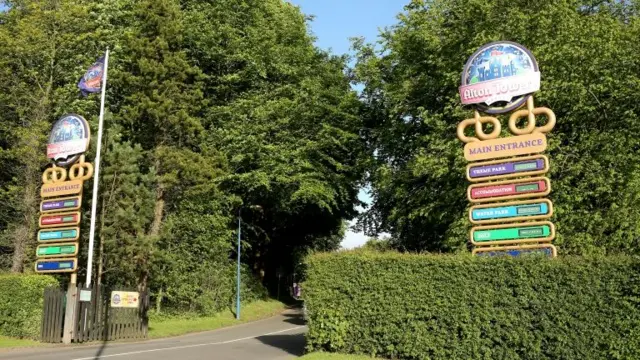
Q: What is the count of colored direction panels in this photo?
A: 10